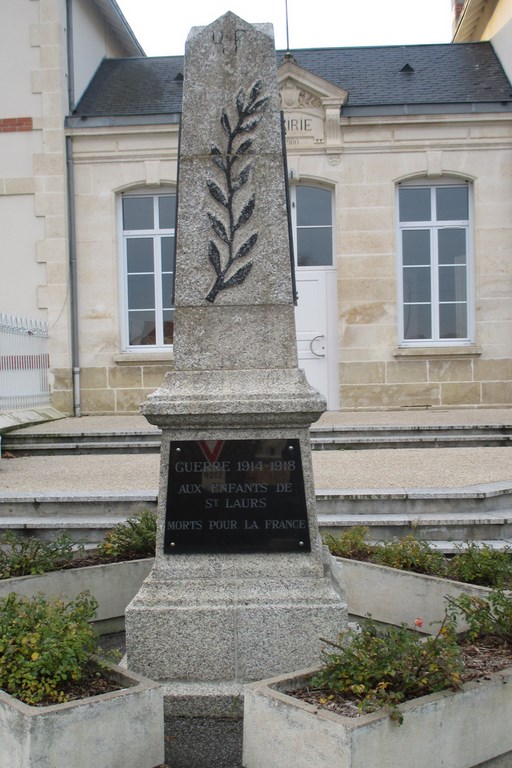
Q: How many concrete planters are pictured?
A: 4